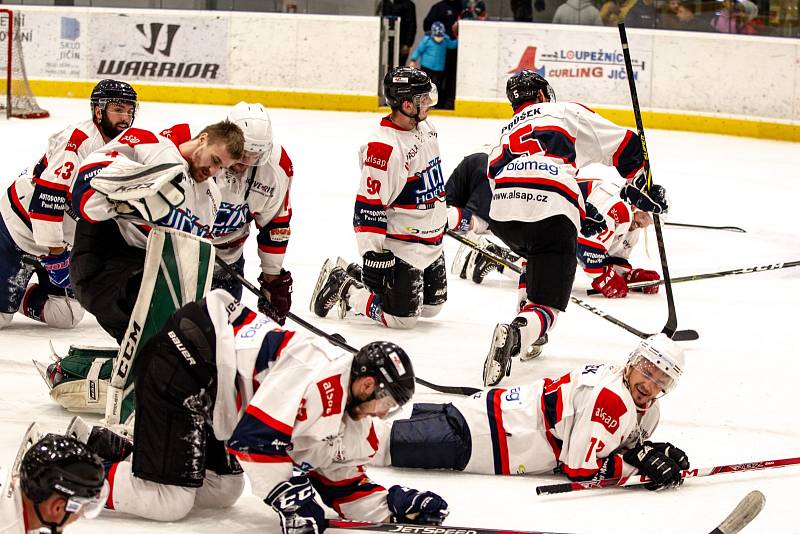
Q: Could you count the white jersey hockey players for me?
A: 9